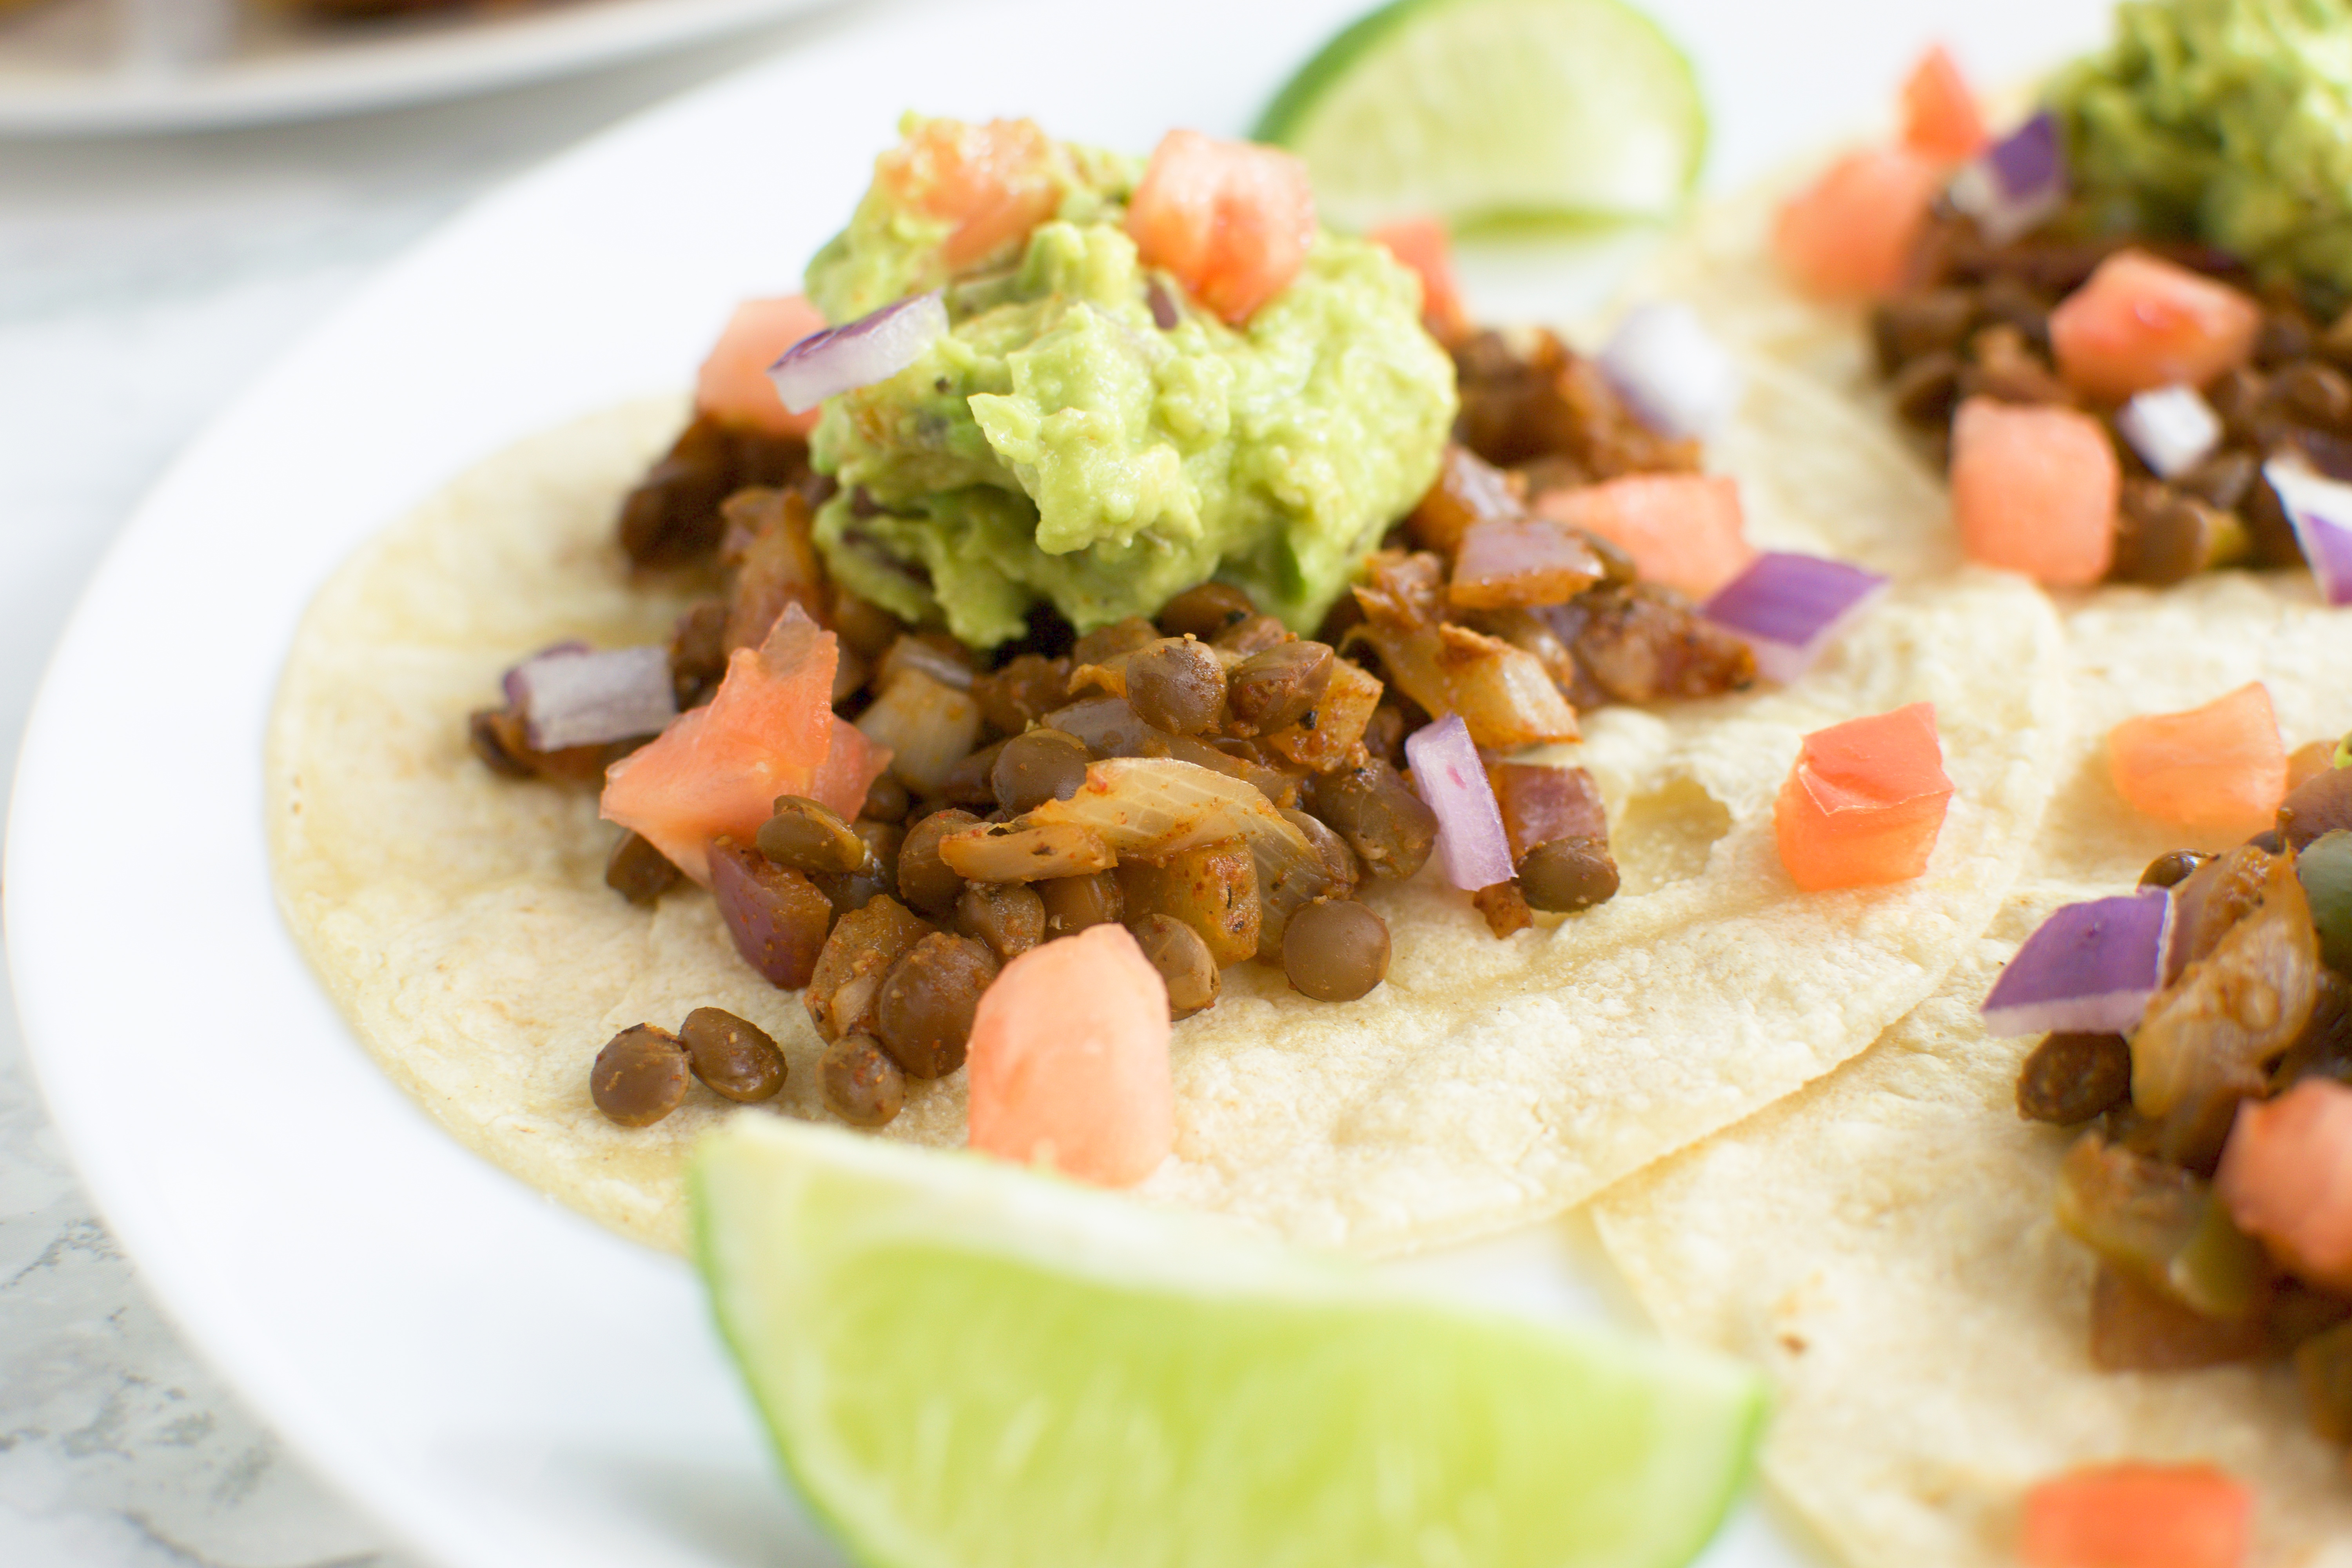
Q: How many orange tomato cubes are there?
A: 15